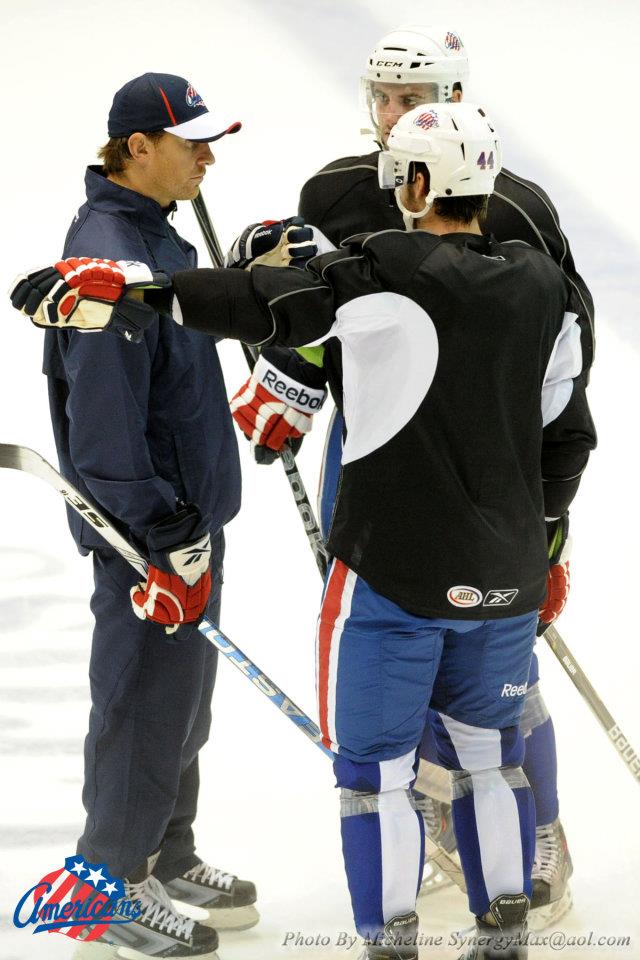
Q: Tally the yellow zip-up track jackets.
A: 0